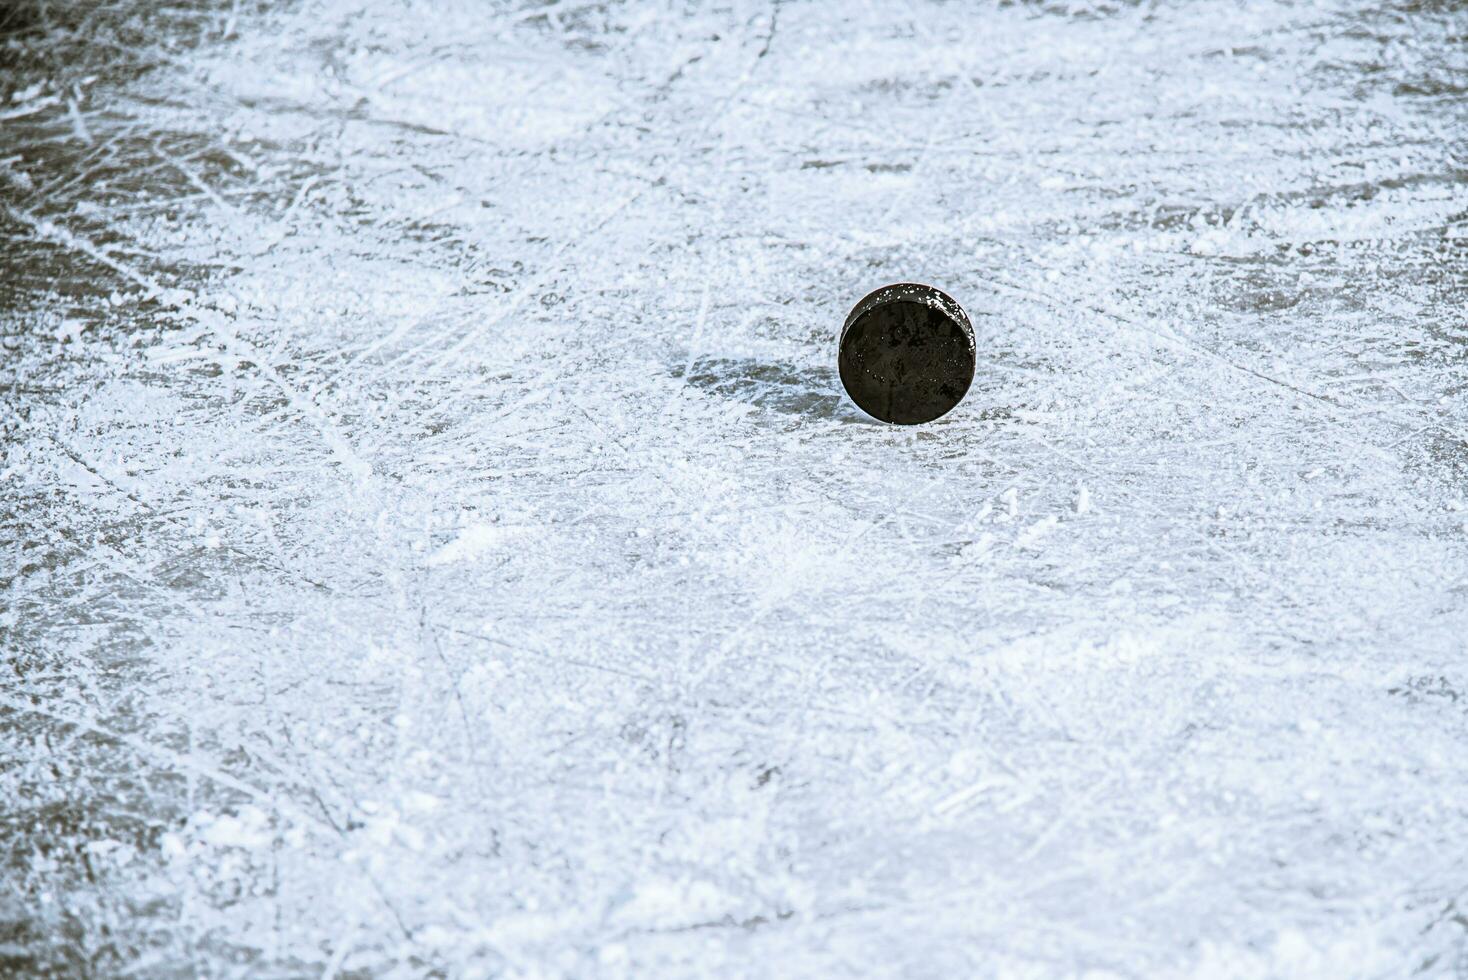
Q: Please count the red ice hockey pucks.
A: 0